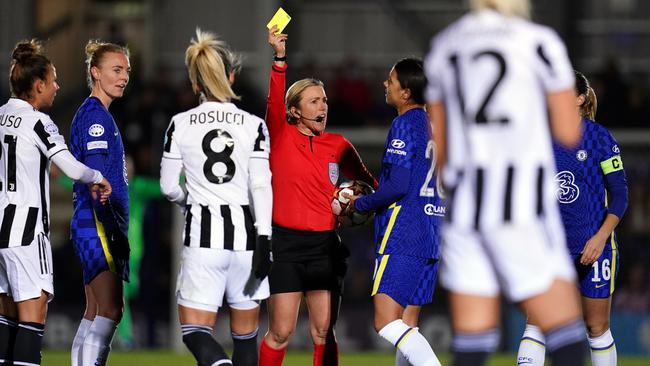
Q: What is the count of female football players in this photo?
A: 6